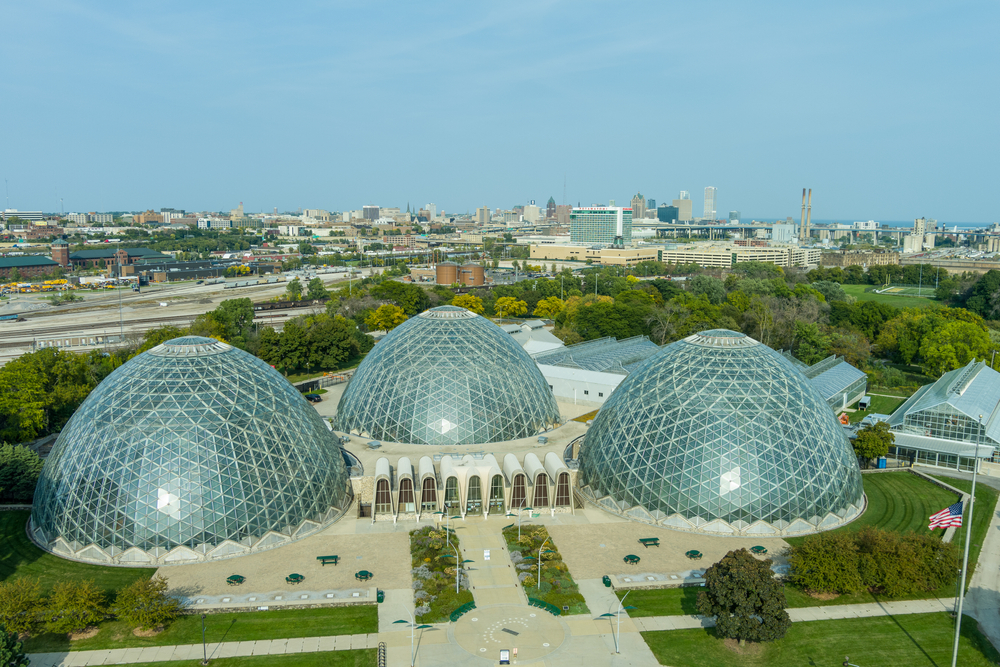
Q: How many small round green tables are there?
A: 6